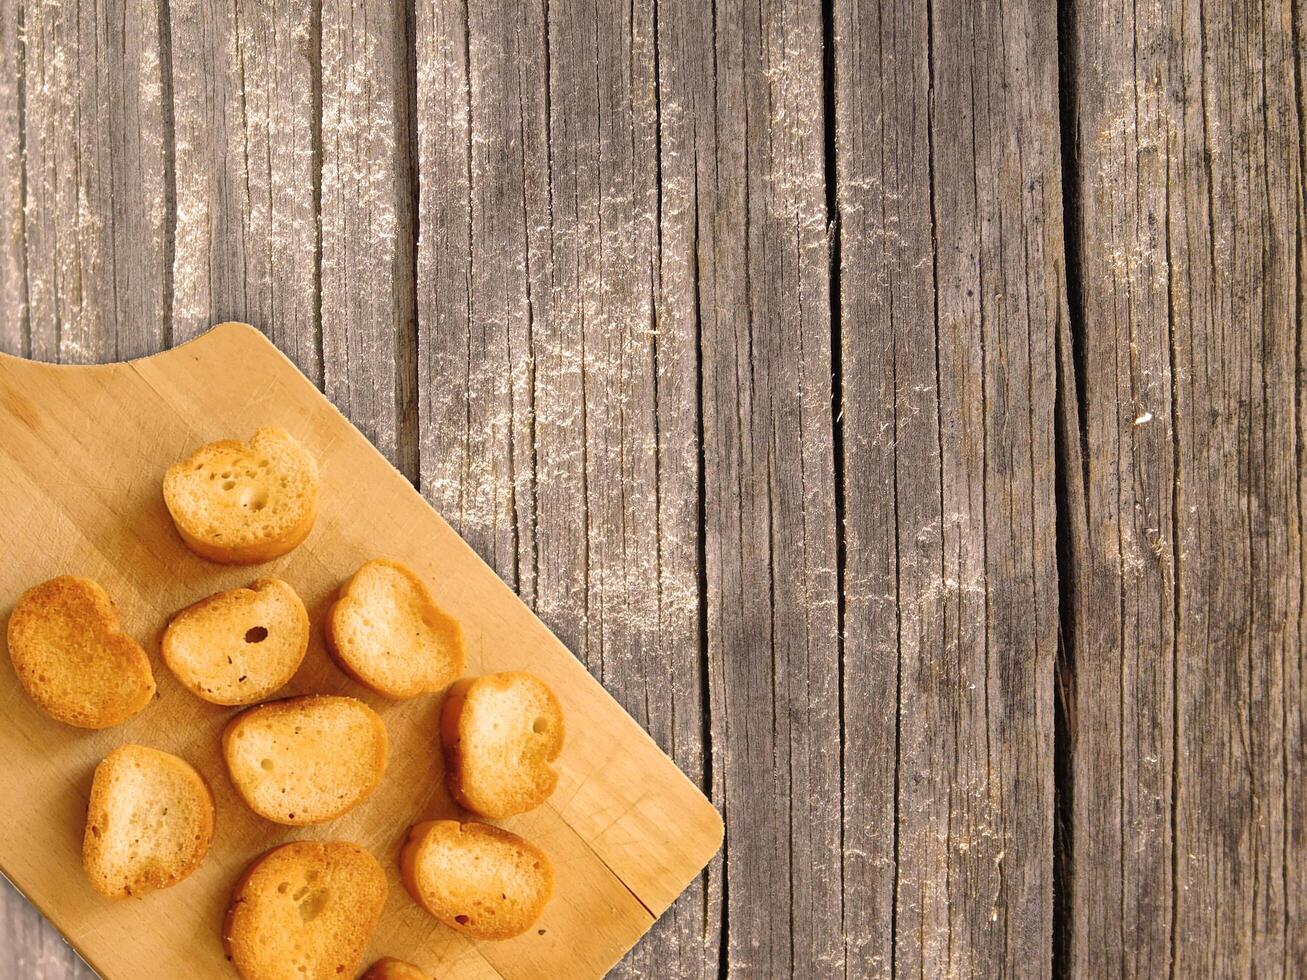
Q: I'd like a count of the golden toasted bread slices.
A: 10